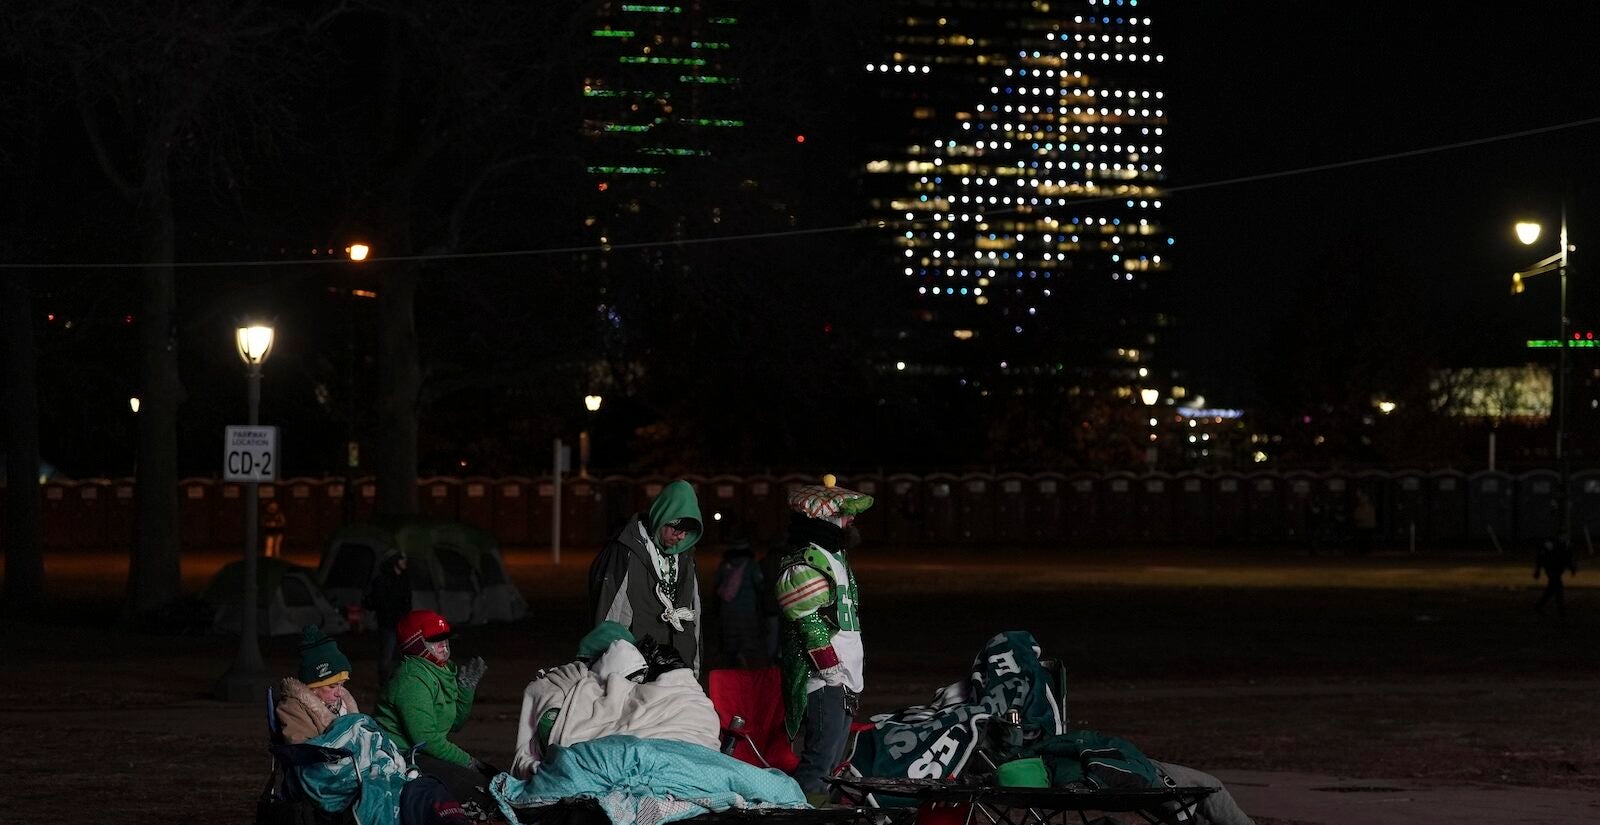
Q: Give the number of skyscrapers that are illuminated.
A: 2